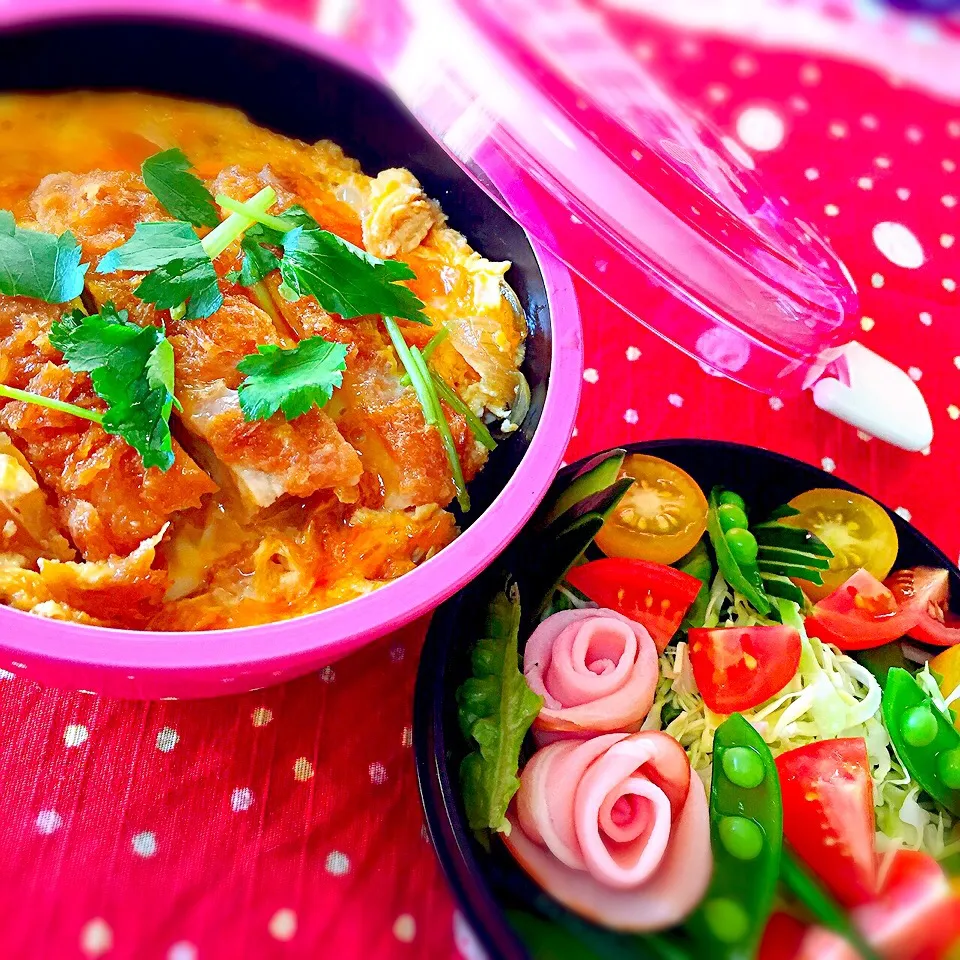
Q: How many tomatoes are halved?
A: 2